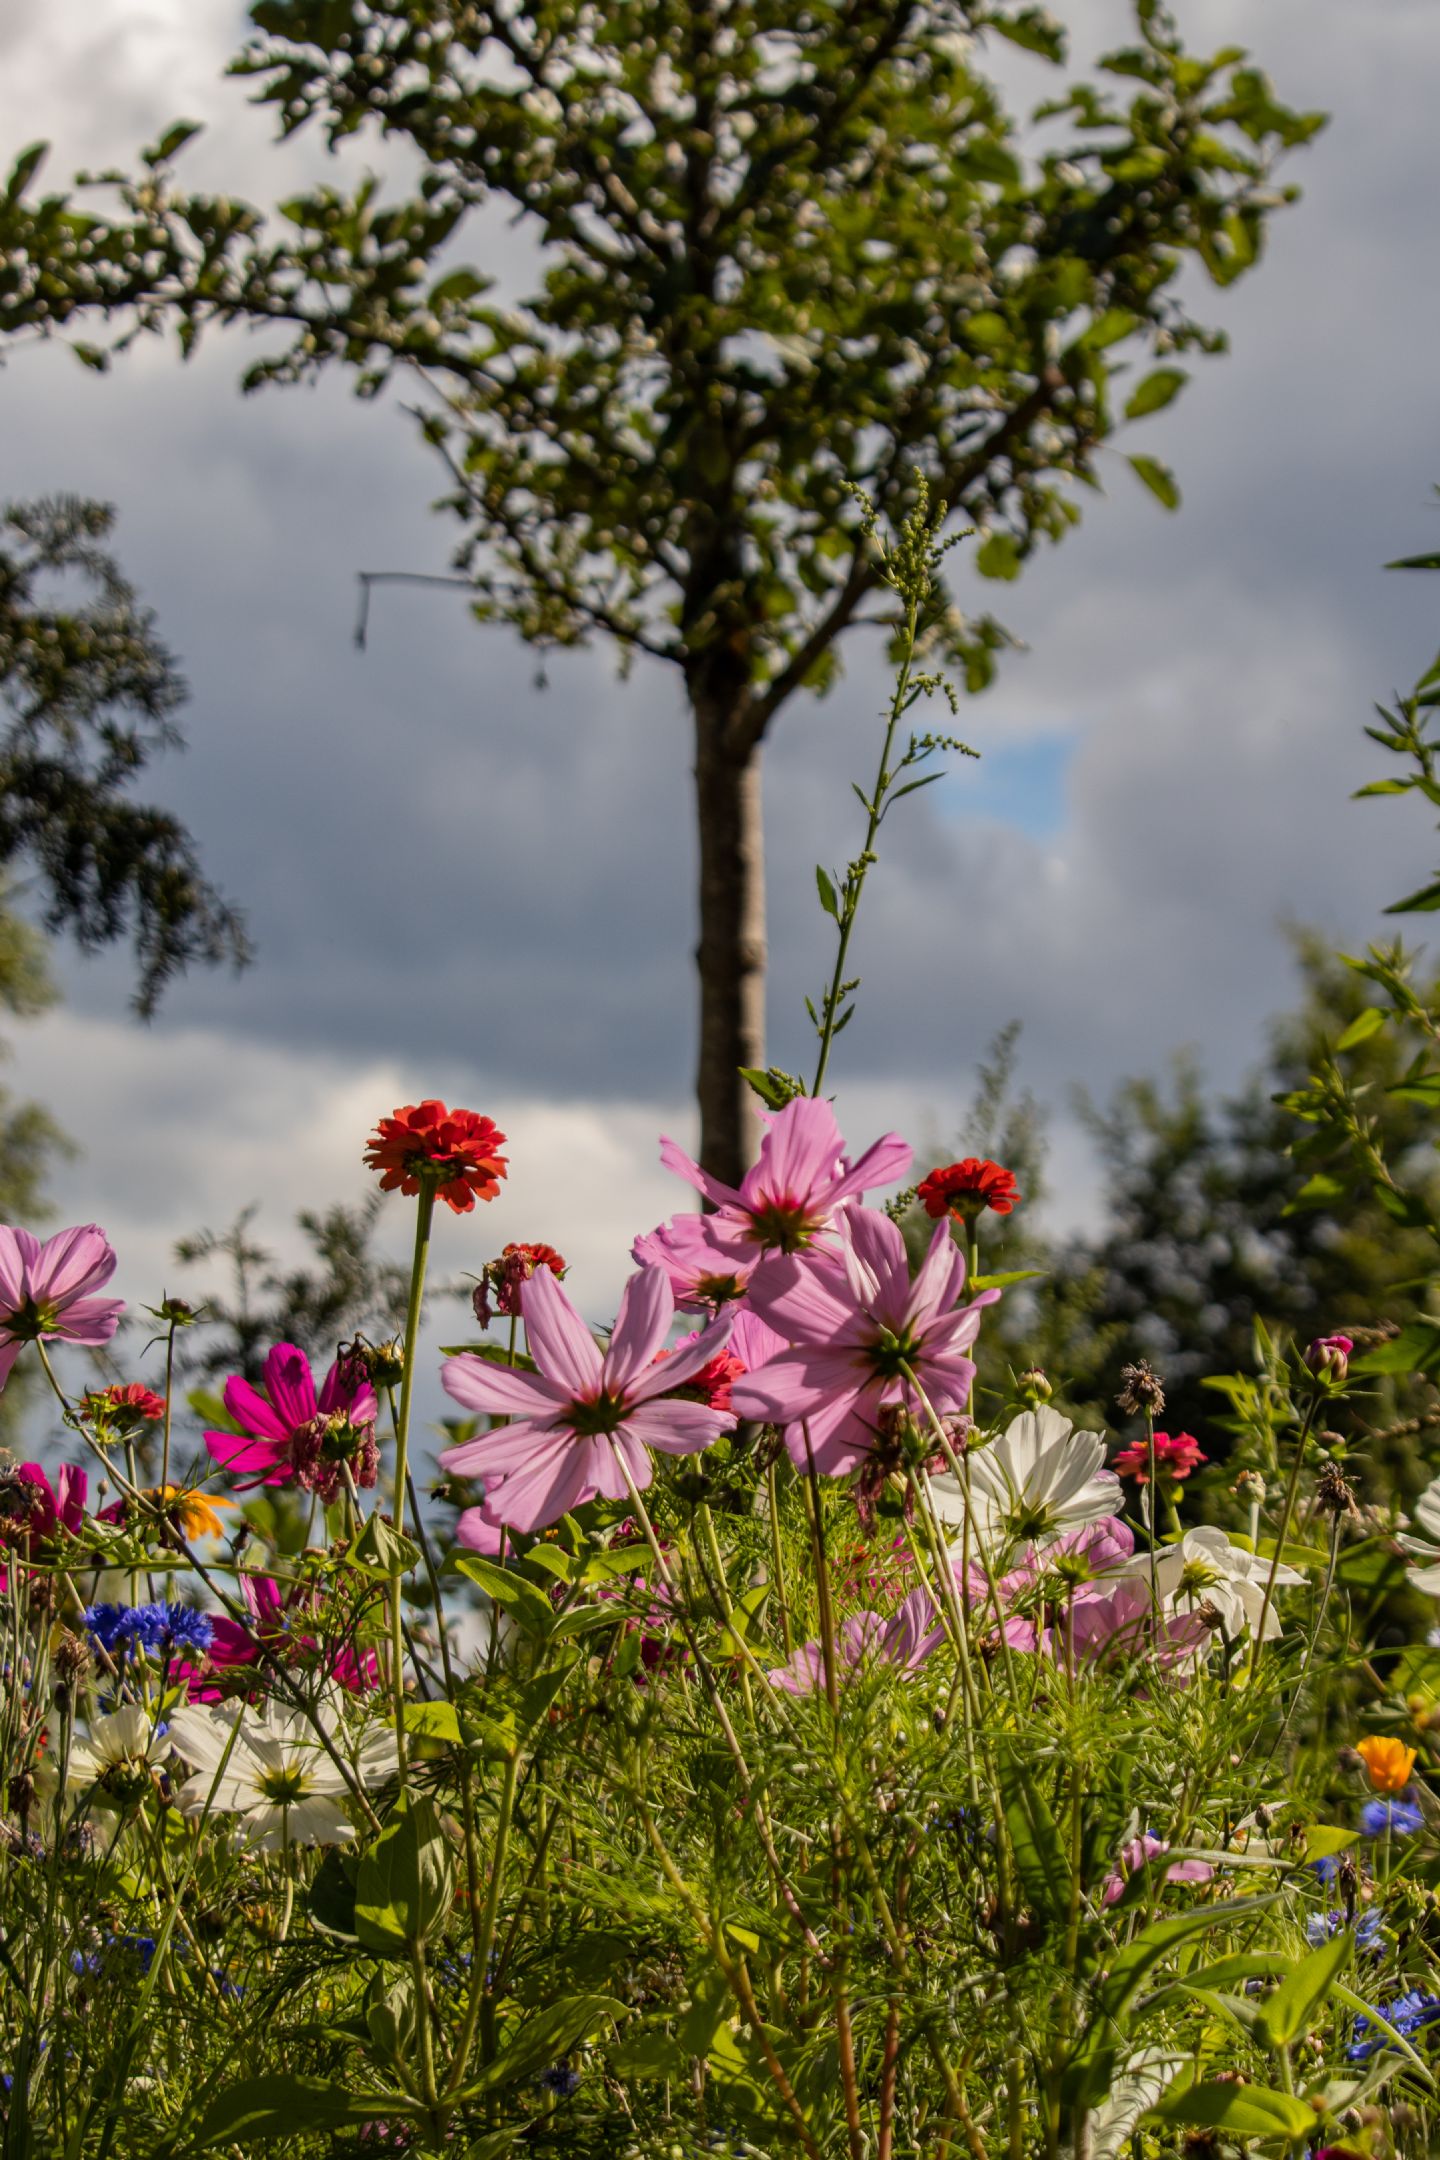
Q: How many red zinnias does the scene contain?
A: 6